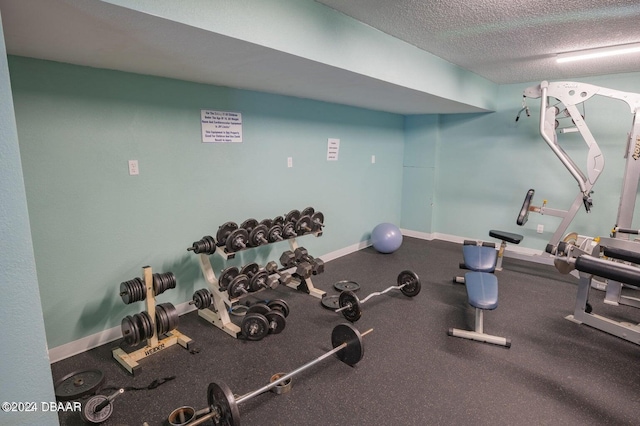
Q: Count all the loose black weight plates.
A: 3